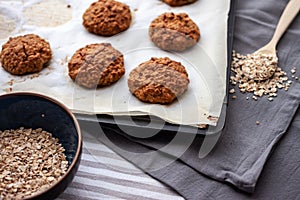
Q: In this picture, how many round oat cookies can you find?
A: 6